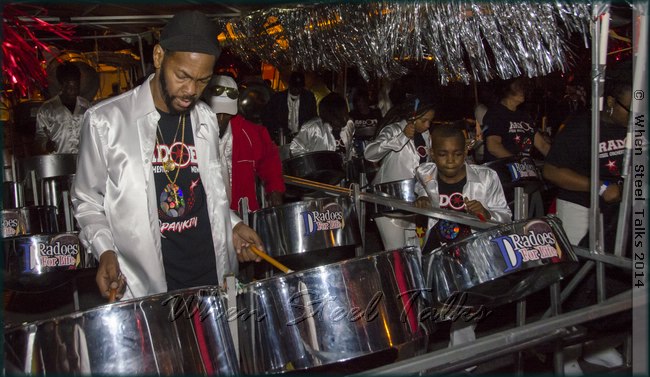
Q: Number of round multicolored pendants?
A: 1